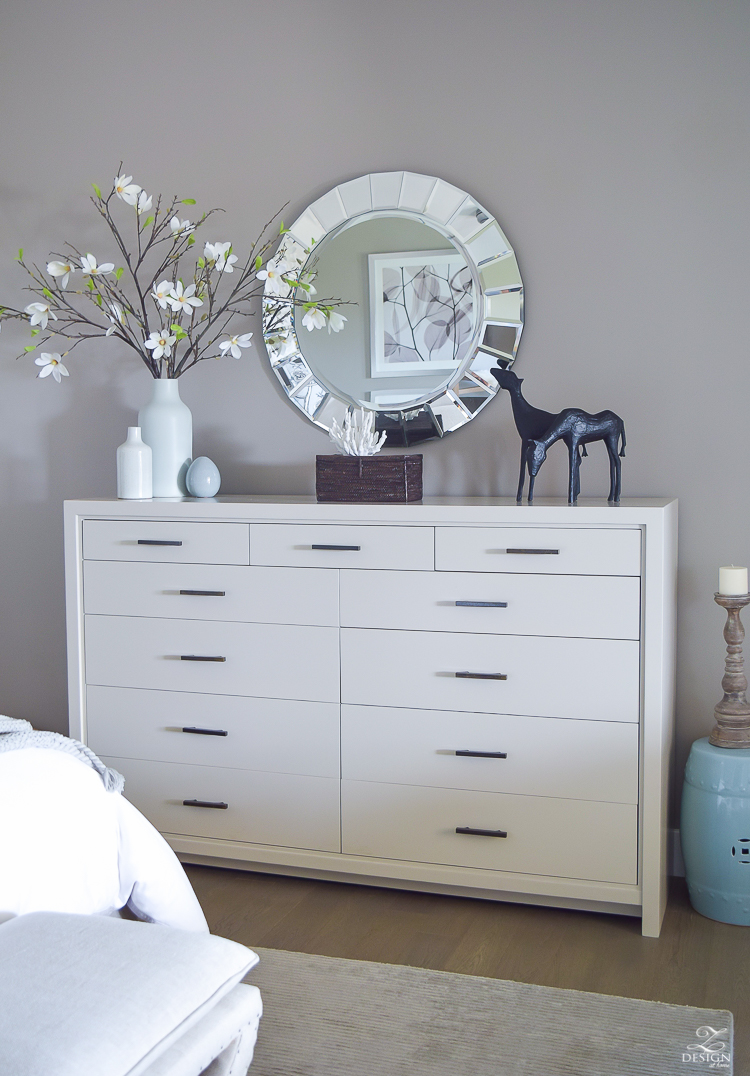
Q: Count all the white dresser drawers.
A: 11